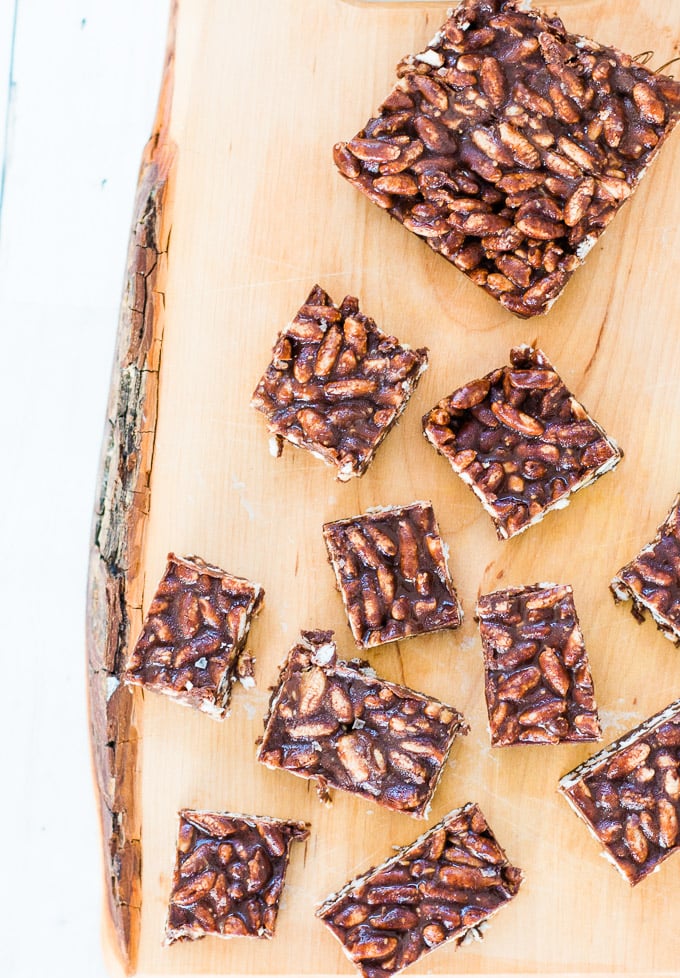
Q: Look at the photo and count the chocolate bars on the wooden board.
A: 11